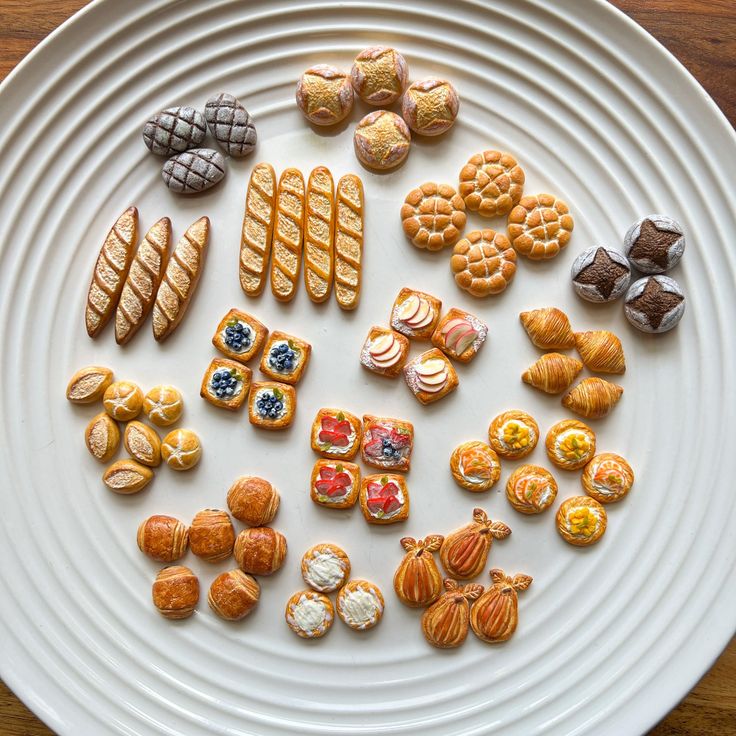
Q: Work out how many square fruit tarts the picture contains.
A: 12